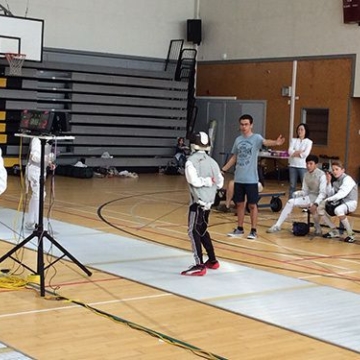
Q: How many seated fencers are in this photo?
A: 2